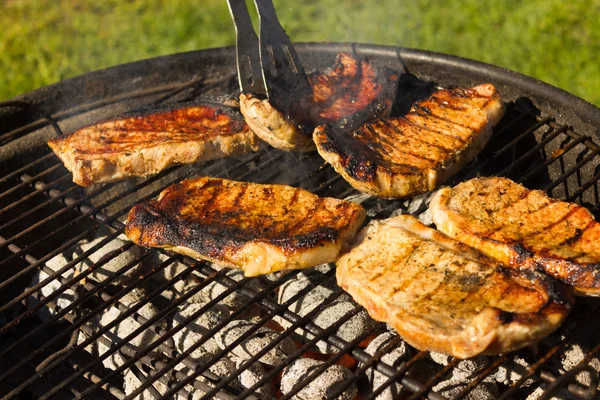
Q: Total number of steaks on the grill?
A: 6